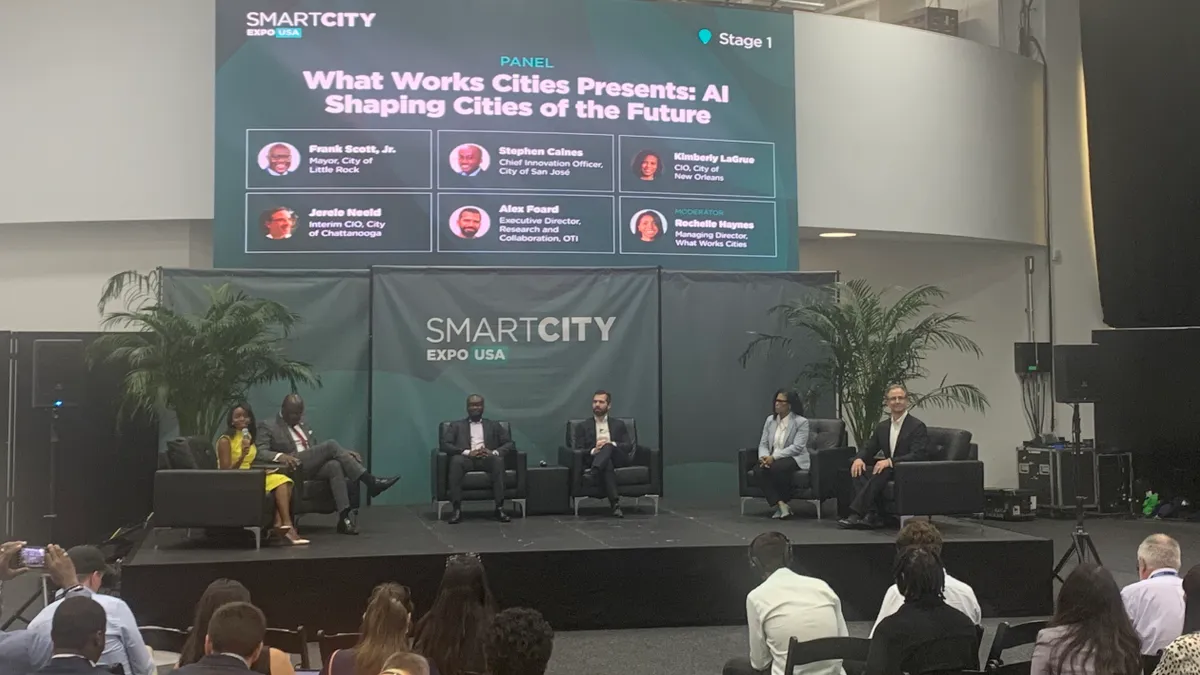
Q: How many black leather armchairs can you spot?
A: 6